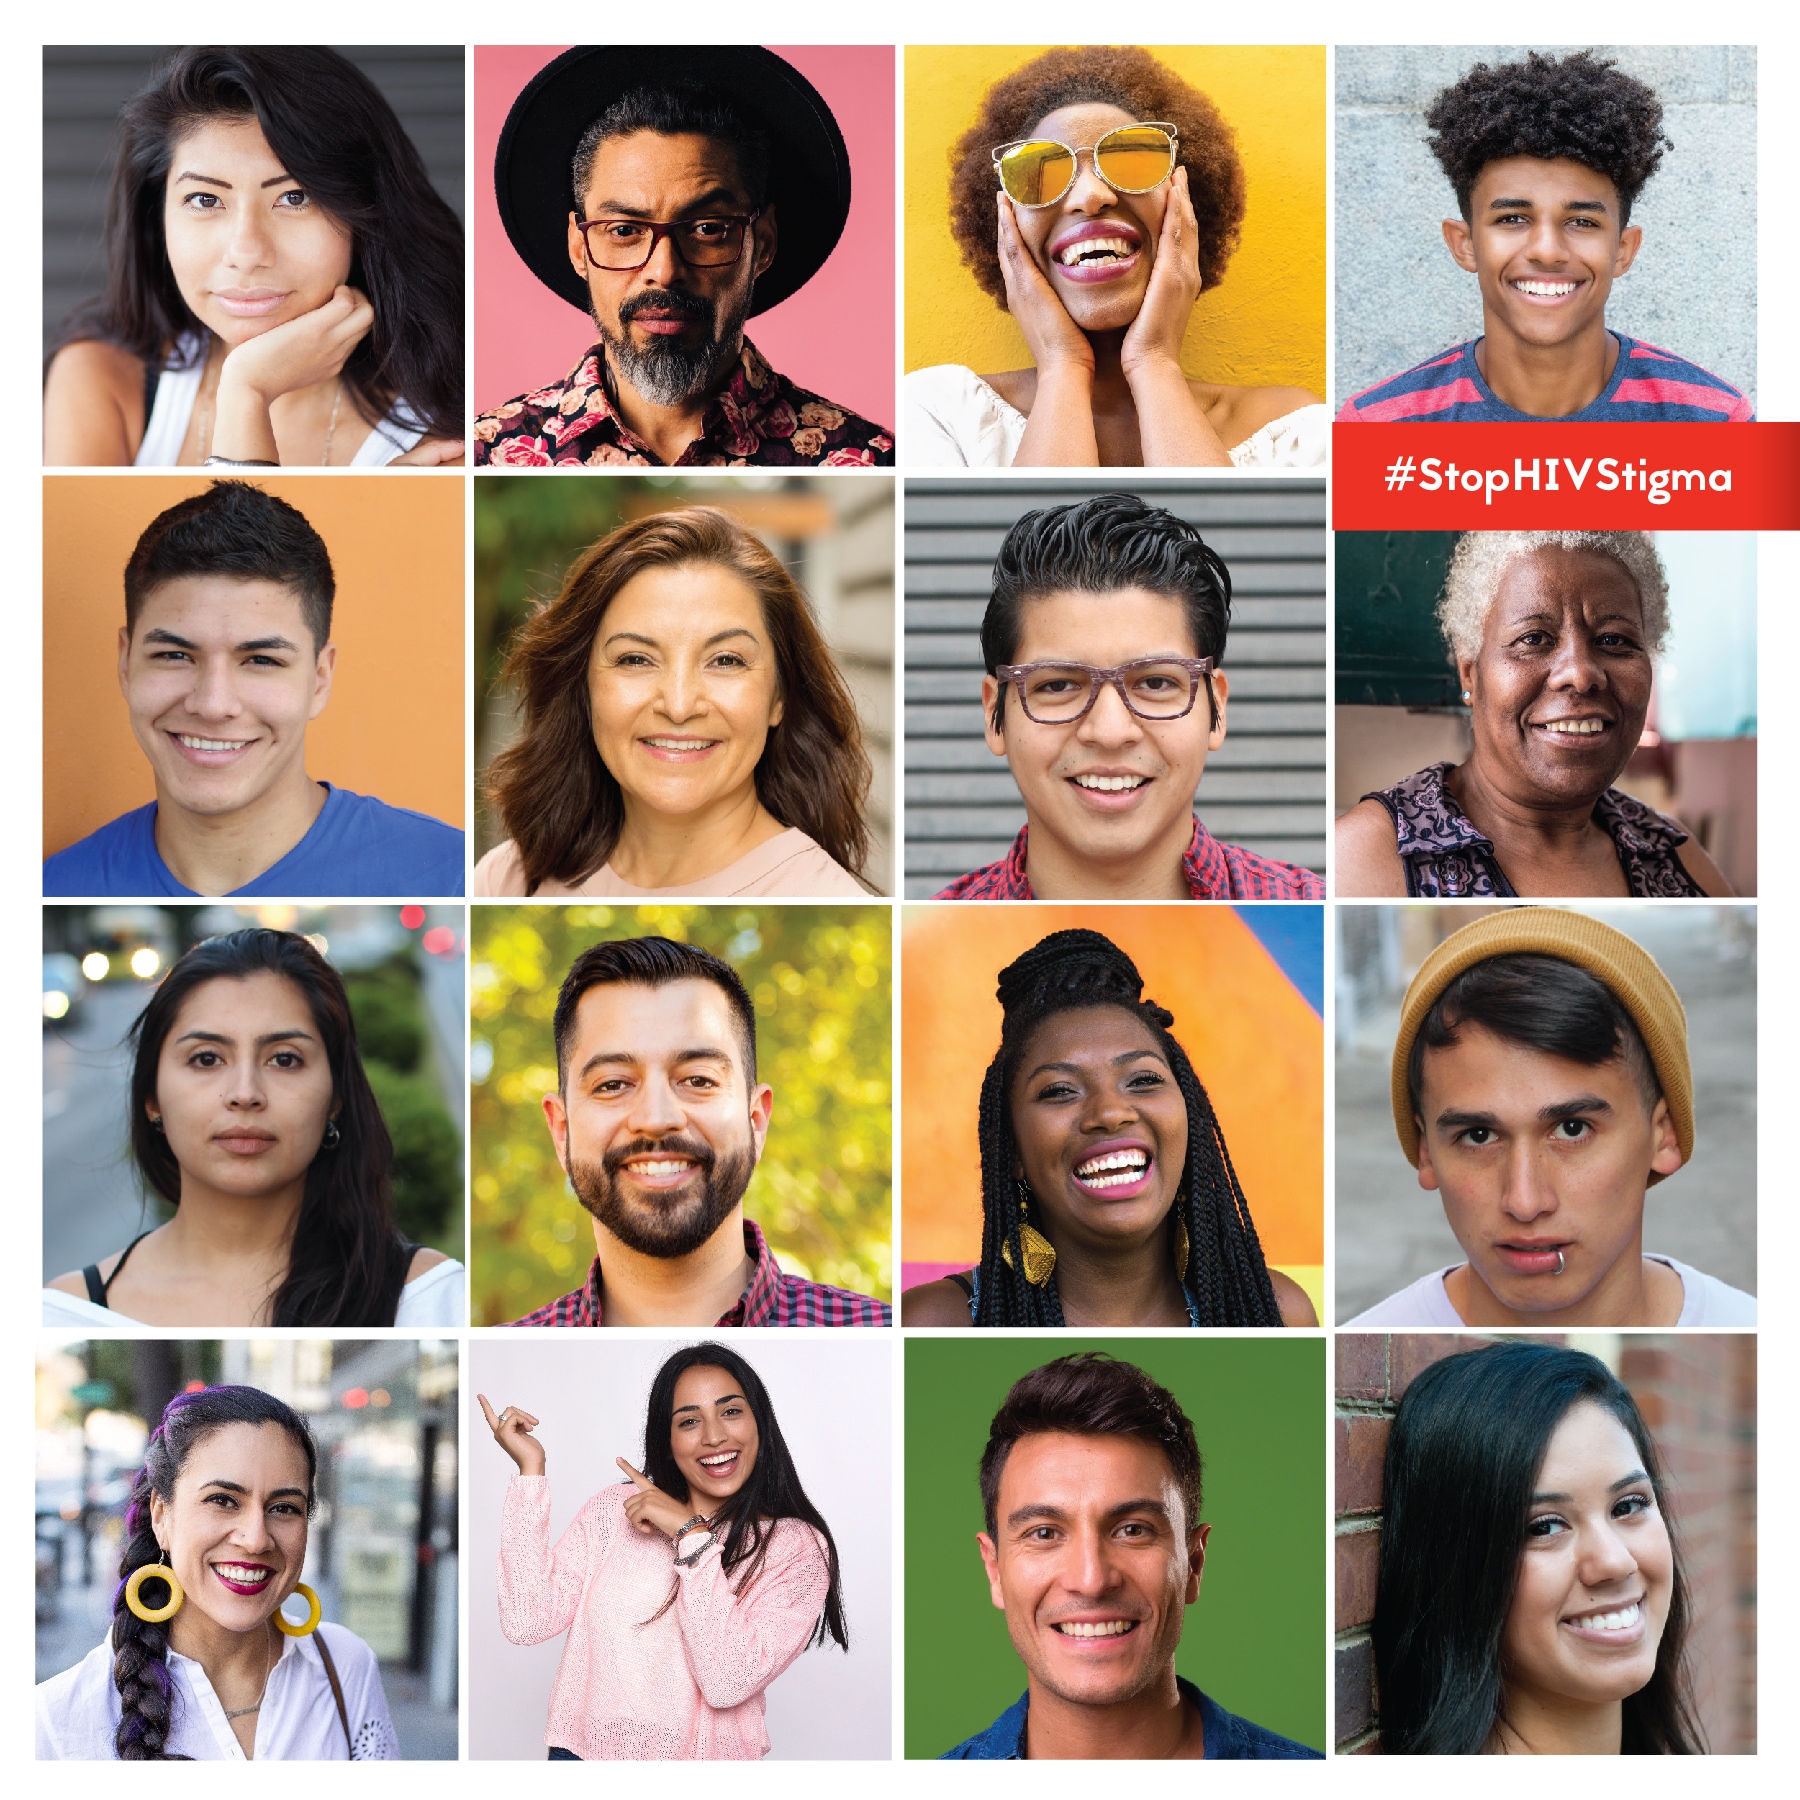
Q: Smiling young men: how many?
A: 5